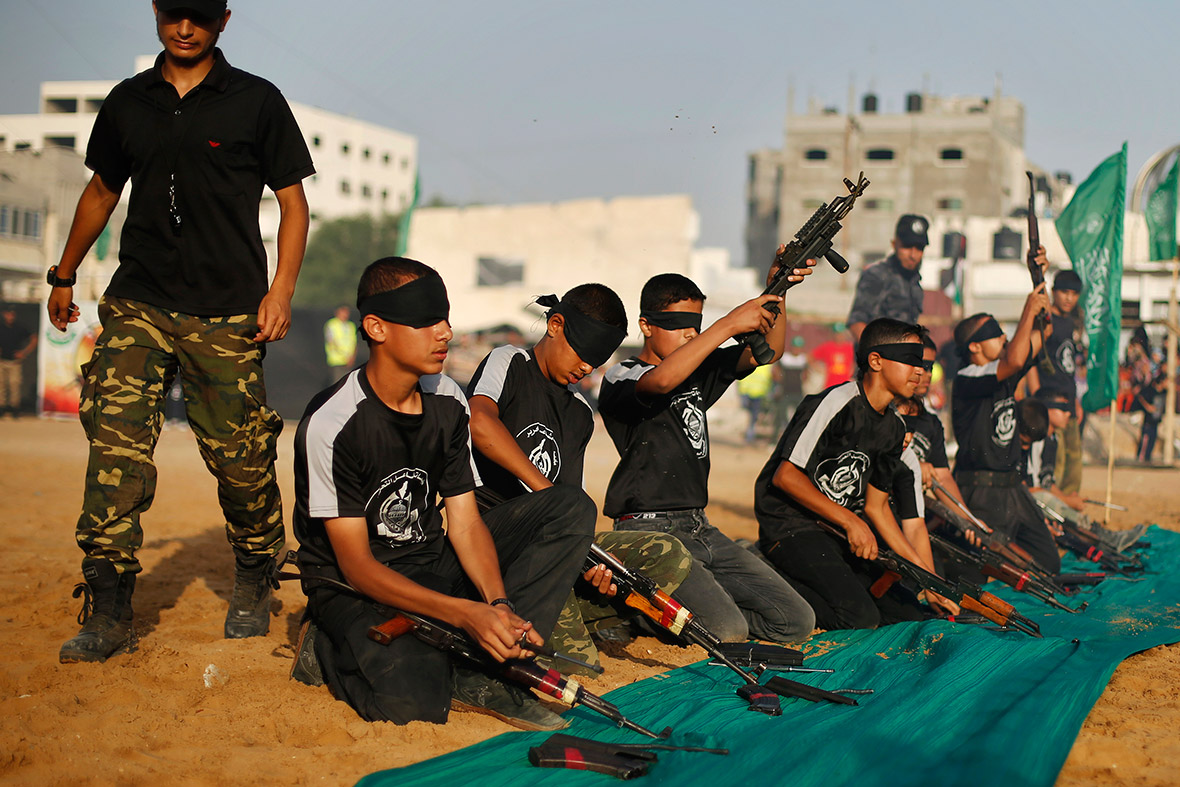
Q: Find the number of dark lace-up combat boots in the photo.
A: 2